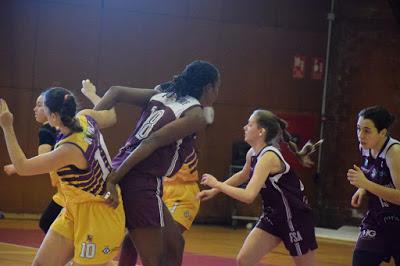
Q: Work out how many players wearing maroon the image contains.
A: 3